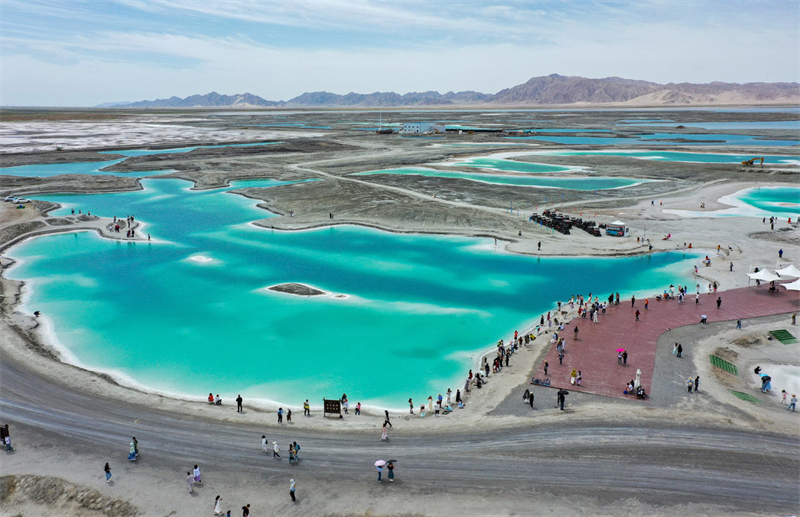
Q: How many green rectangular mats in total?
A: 3